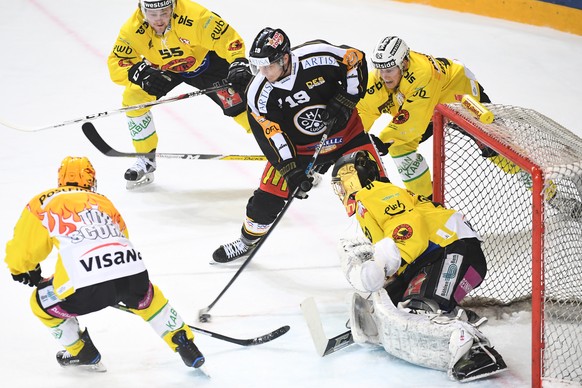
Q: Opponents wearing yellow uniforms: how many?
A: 4